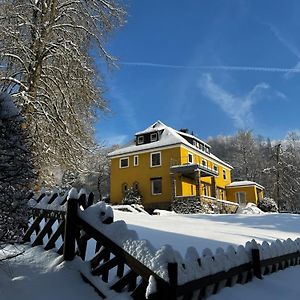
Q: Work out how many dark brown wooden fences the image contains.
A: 1